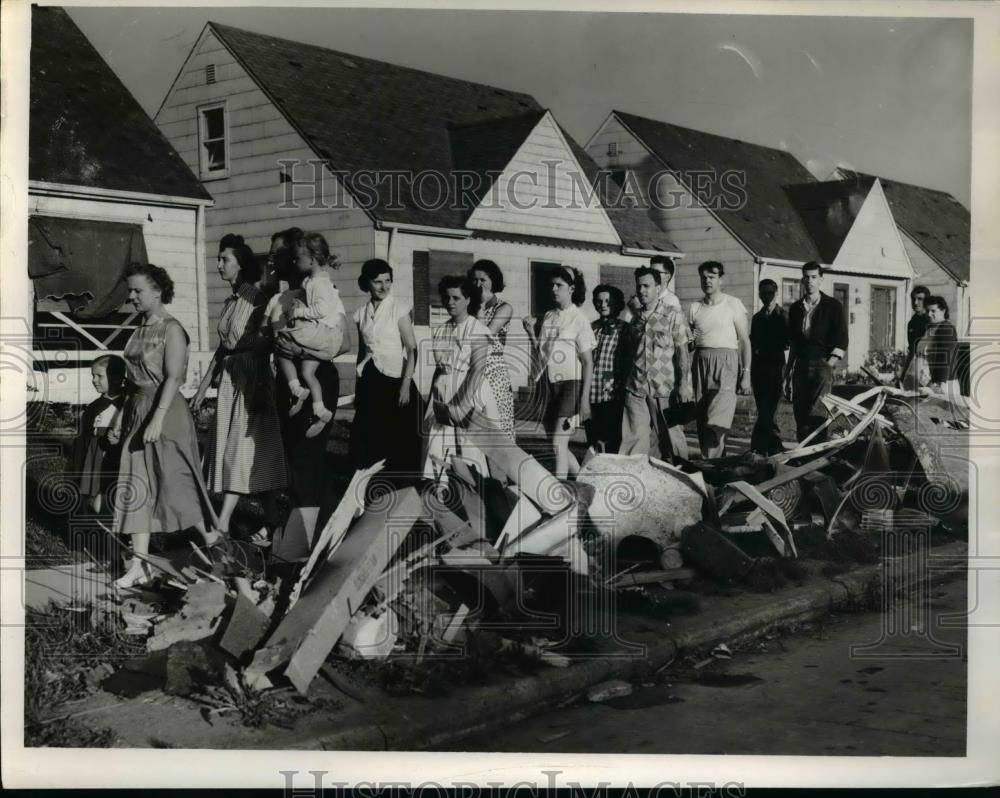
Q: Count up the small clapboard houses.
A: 4